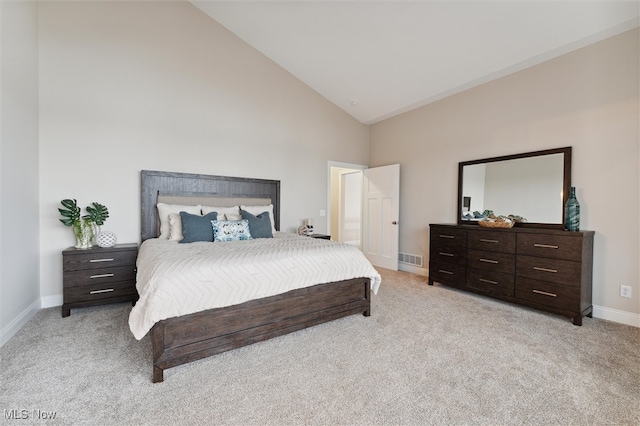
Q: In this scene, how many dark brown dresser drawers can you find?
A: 9